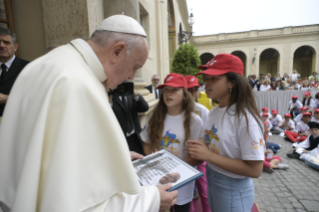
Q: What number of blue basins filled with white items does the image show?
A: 1